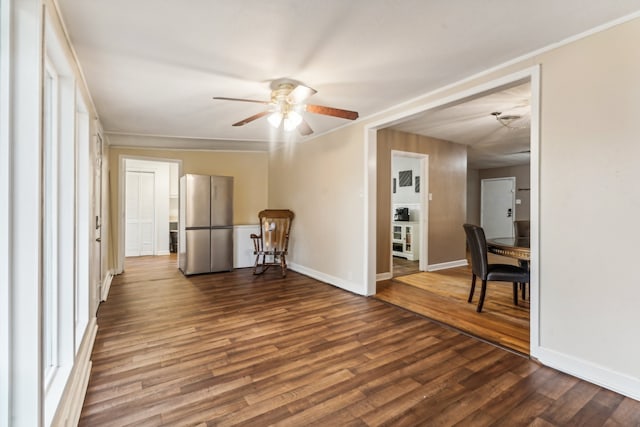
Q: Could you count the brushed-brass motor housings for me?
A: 1